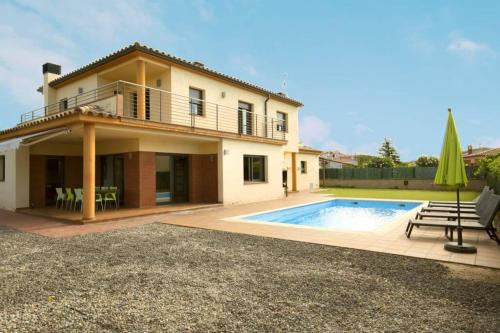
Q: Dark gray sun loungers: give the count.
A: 4